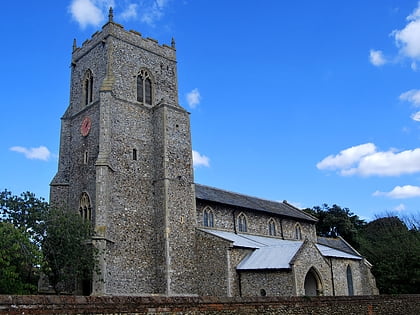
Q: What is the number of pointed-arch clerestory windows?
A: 4